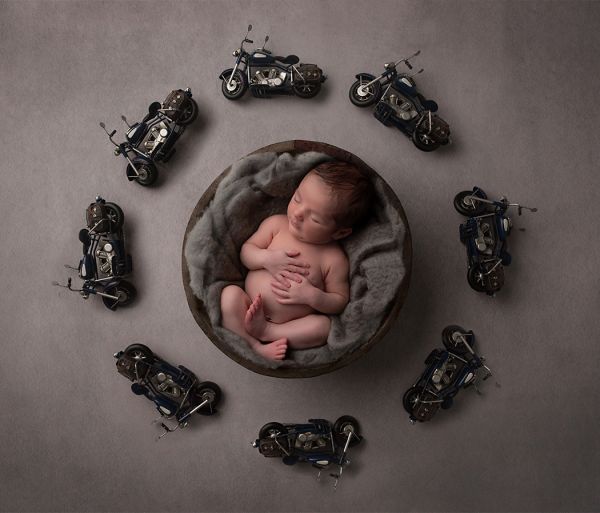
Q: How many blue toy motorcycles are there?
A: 8